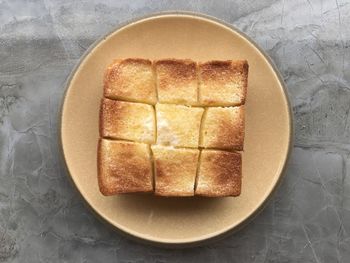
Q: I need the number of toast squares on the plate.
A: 9